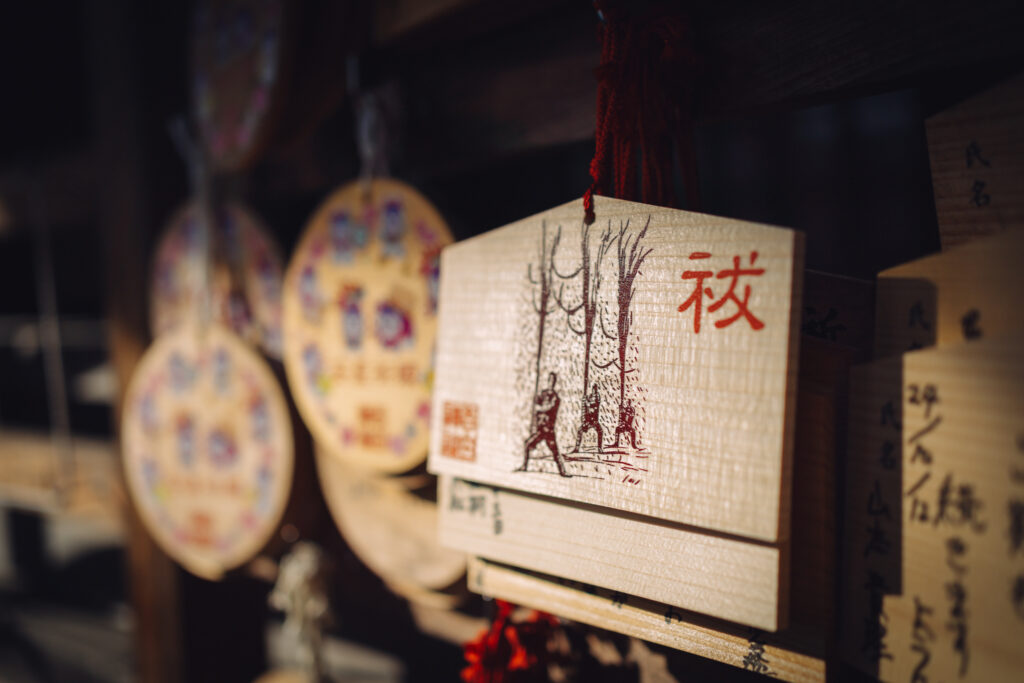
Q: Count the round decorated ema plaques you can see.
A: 4